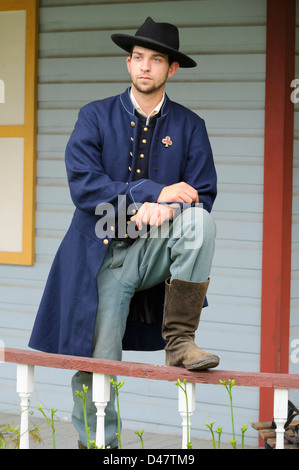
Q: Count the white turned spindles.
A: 4